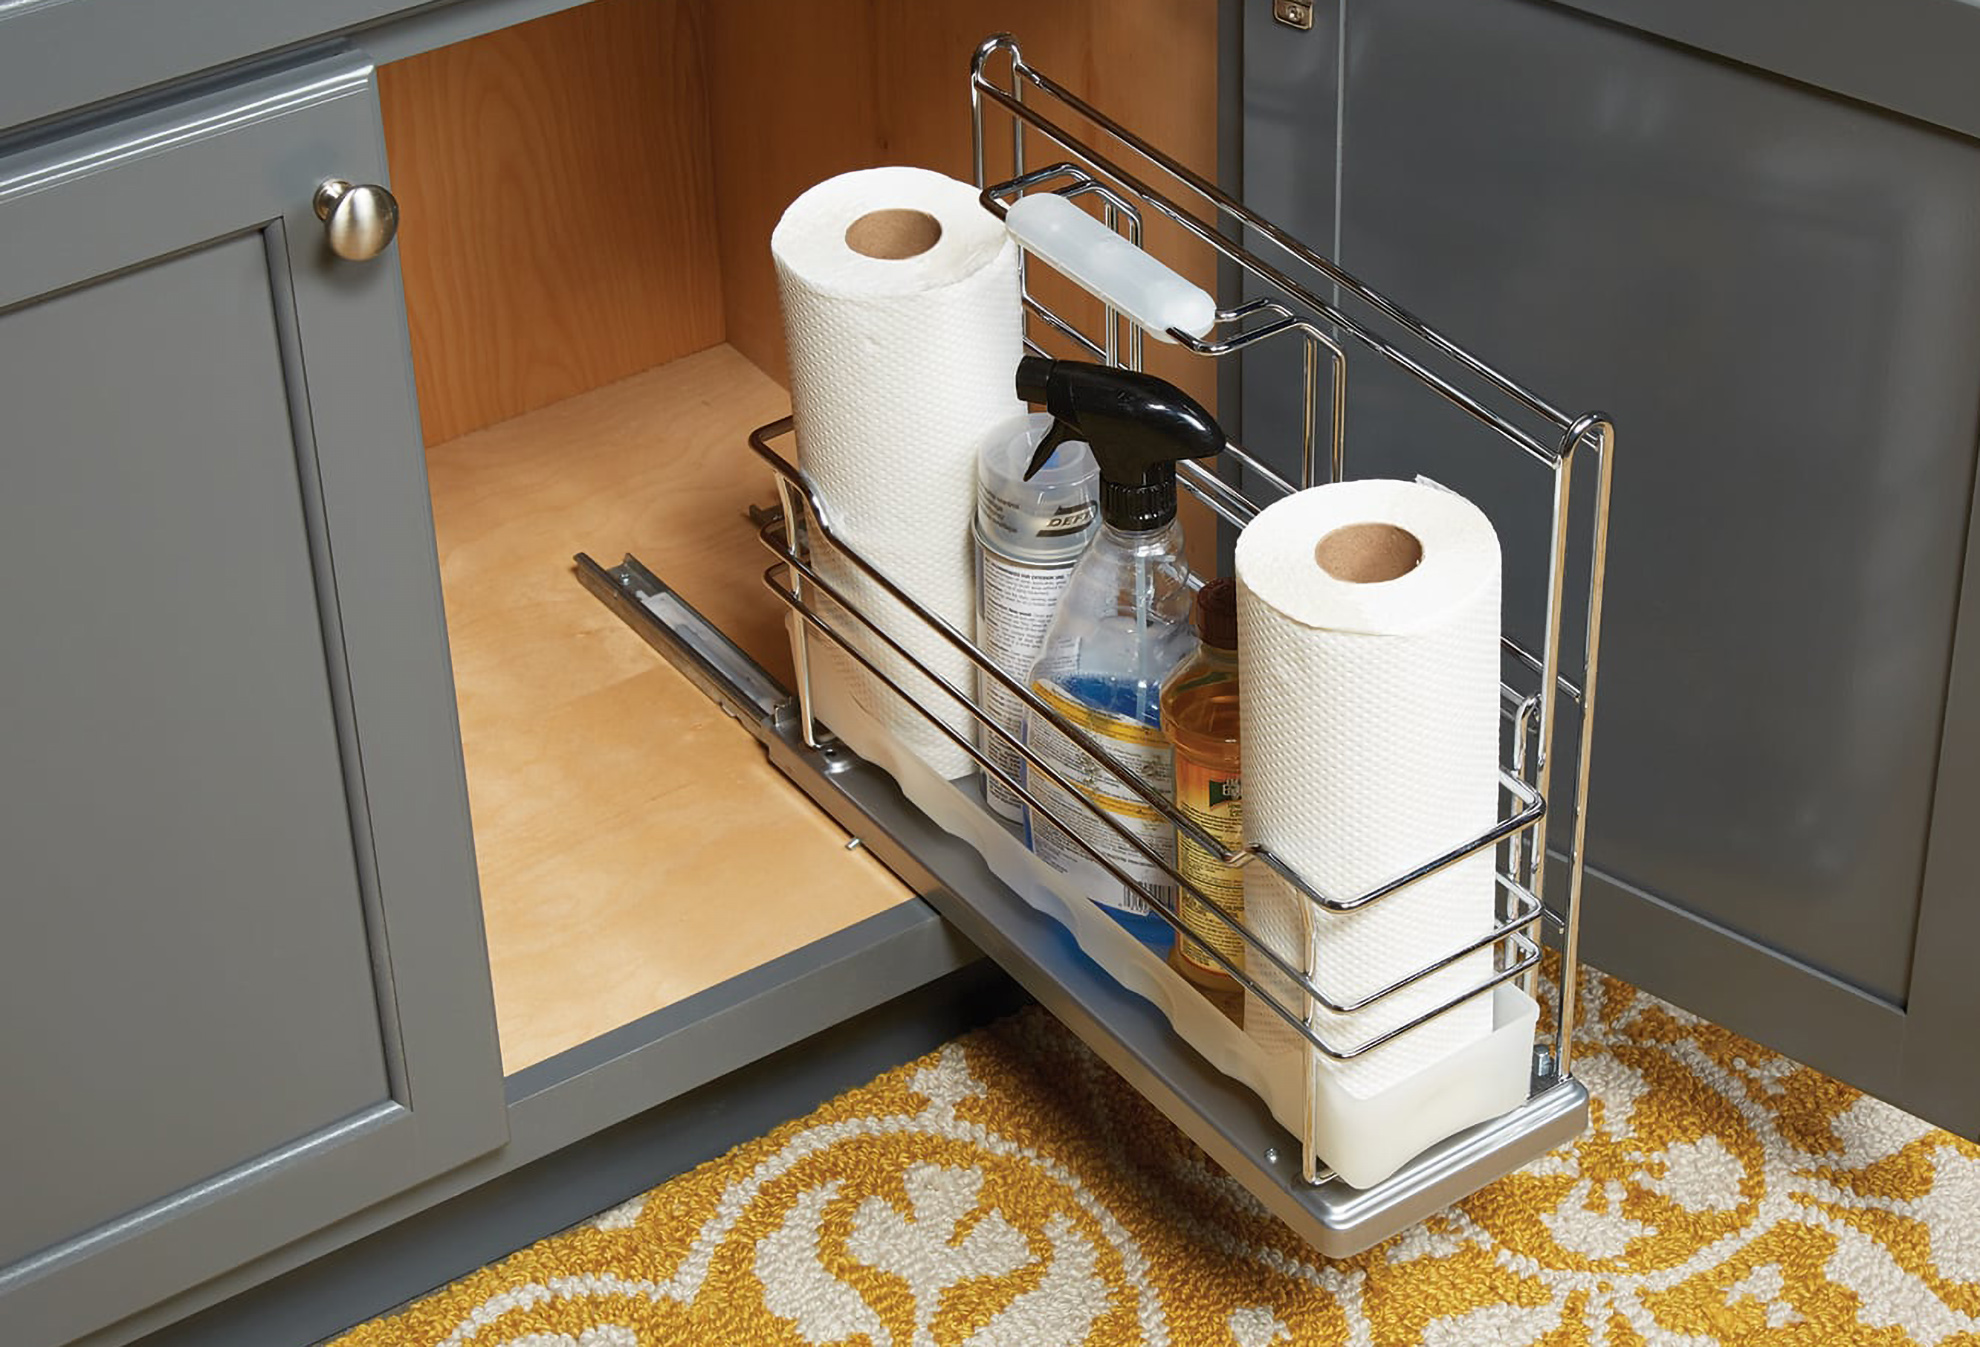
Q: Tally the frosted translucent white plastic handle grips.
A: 1